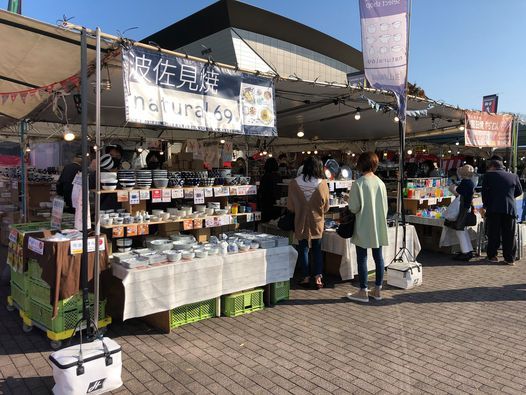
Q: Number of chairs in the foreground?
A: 0